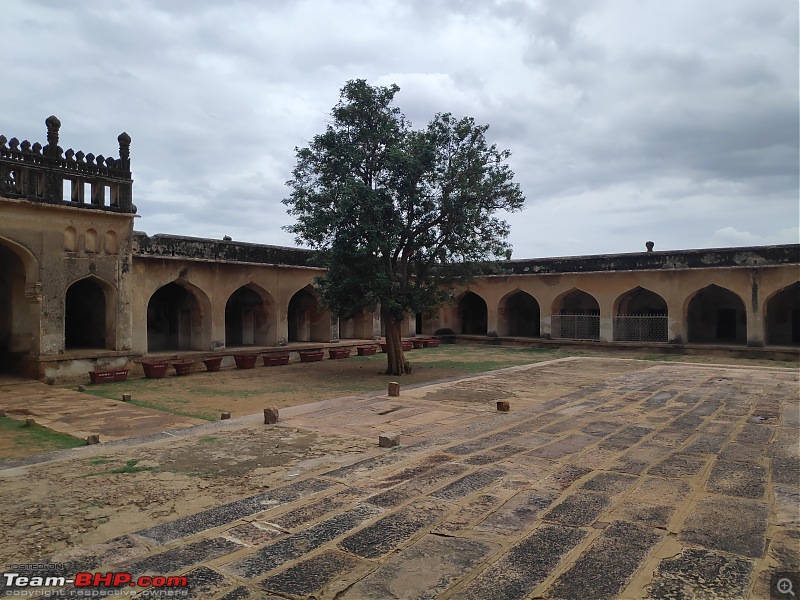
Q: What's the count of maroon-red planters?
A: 13